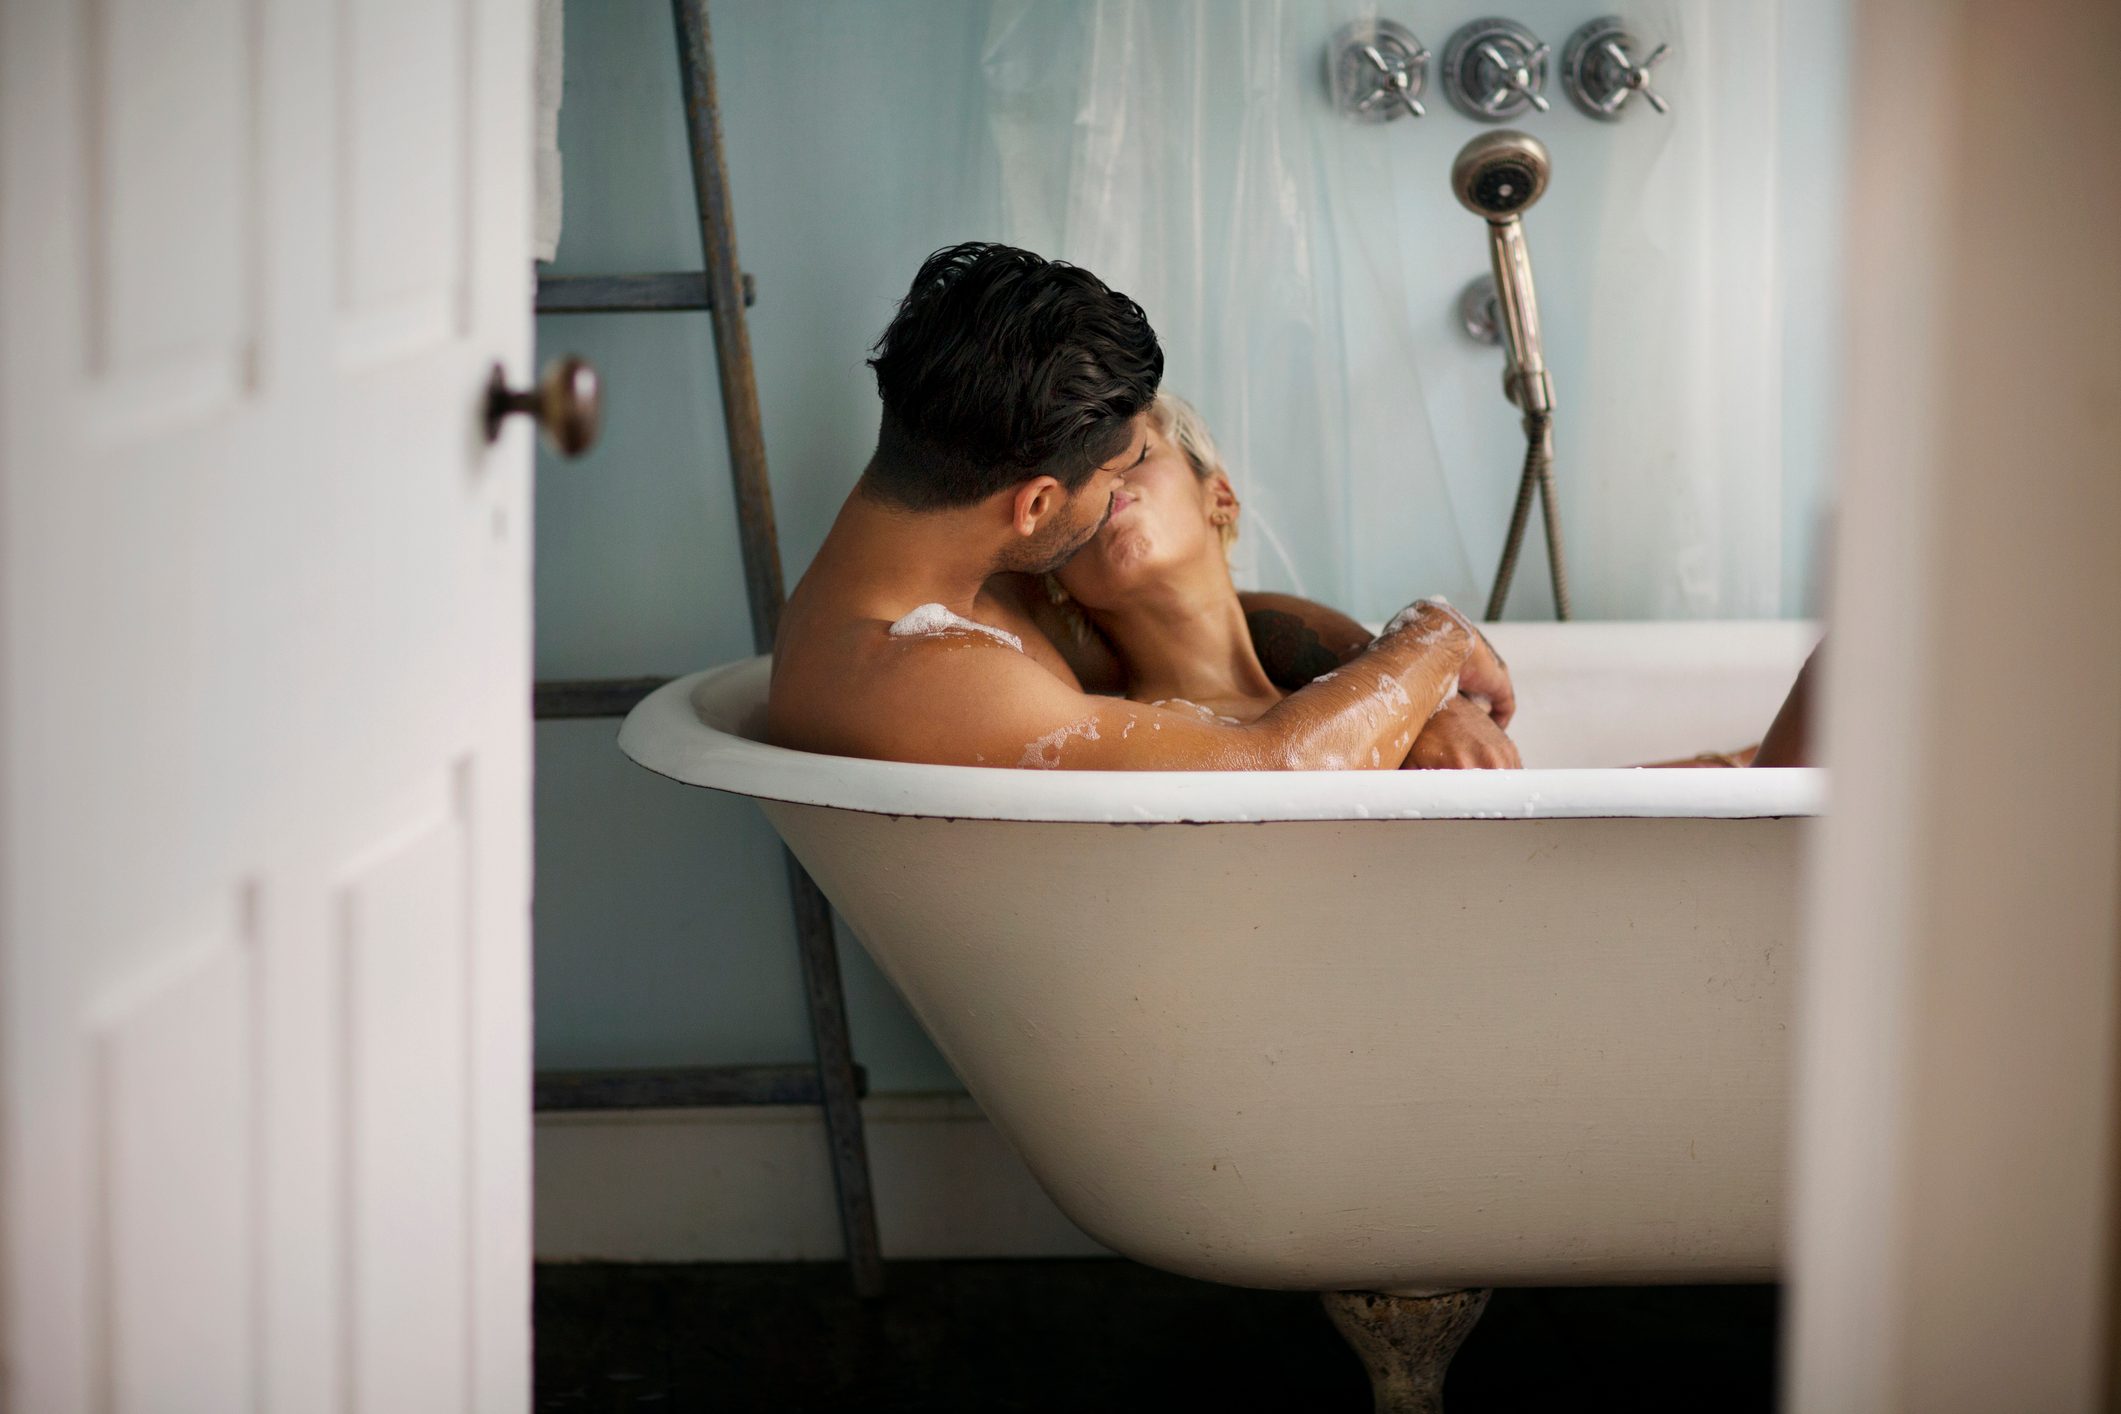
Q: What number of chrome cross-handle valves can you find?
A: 3